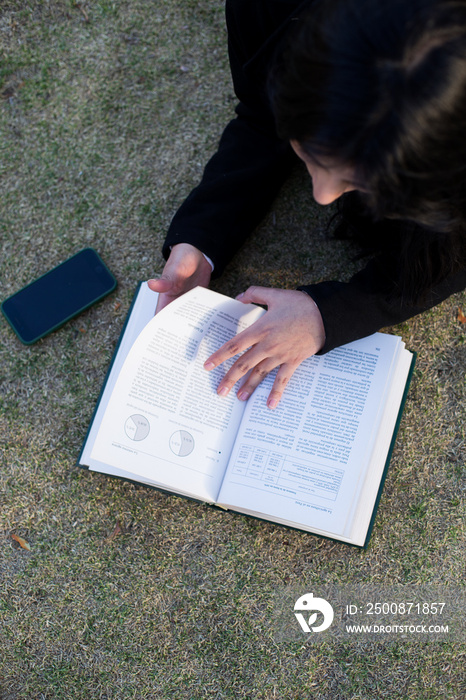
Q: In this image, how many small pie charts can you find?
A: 2